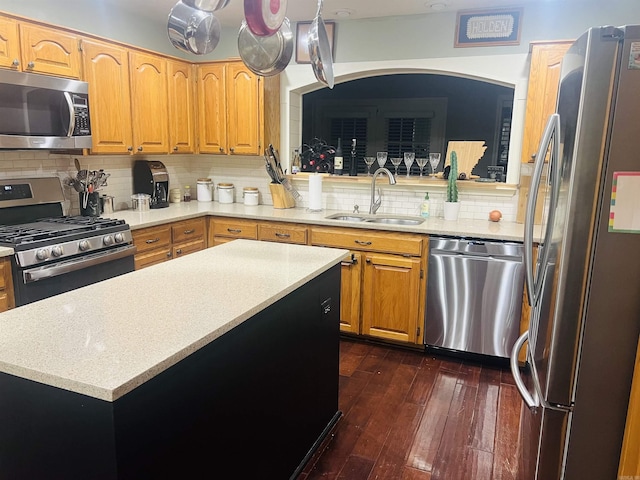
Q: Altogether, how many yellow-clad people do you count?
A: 0